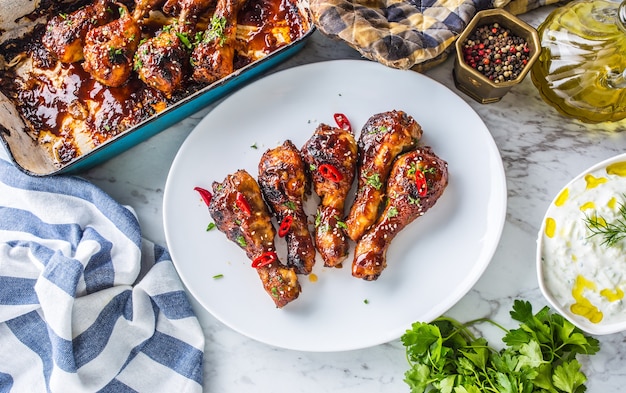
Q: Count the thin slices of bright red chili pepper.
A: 7